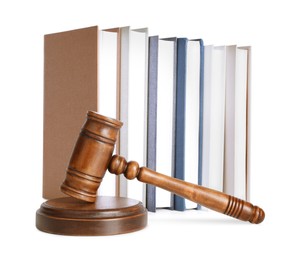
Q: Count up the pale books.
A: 3